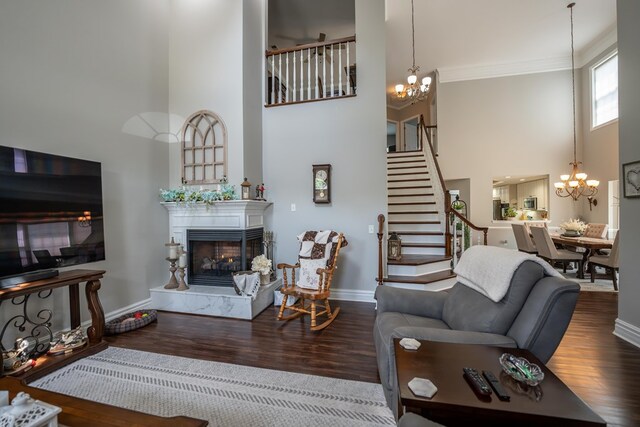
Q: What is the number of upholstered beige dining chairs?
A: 5